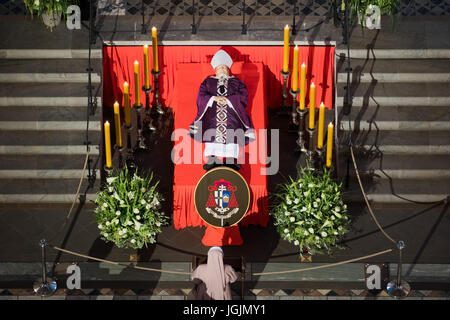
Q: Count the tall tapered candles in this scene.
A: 12